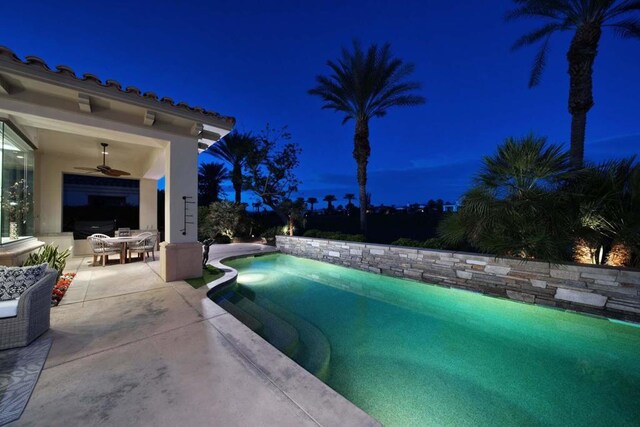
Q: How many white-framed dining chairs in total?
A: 4